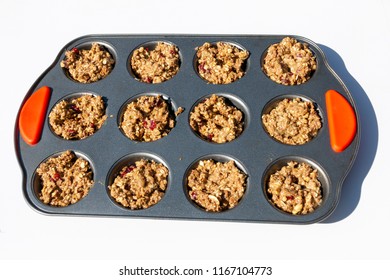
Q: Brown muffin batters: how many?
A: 12